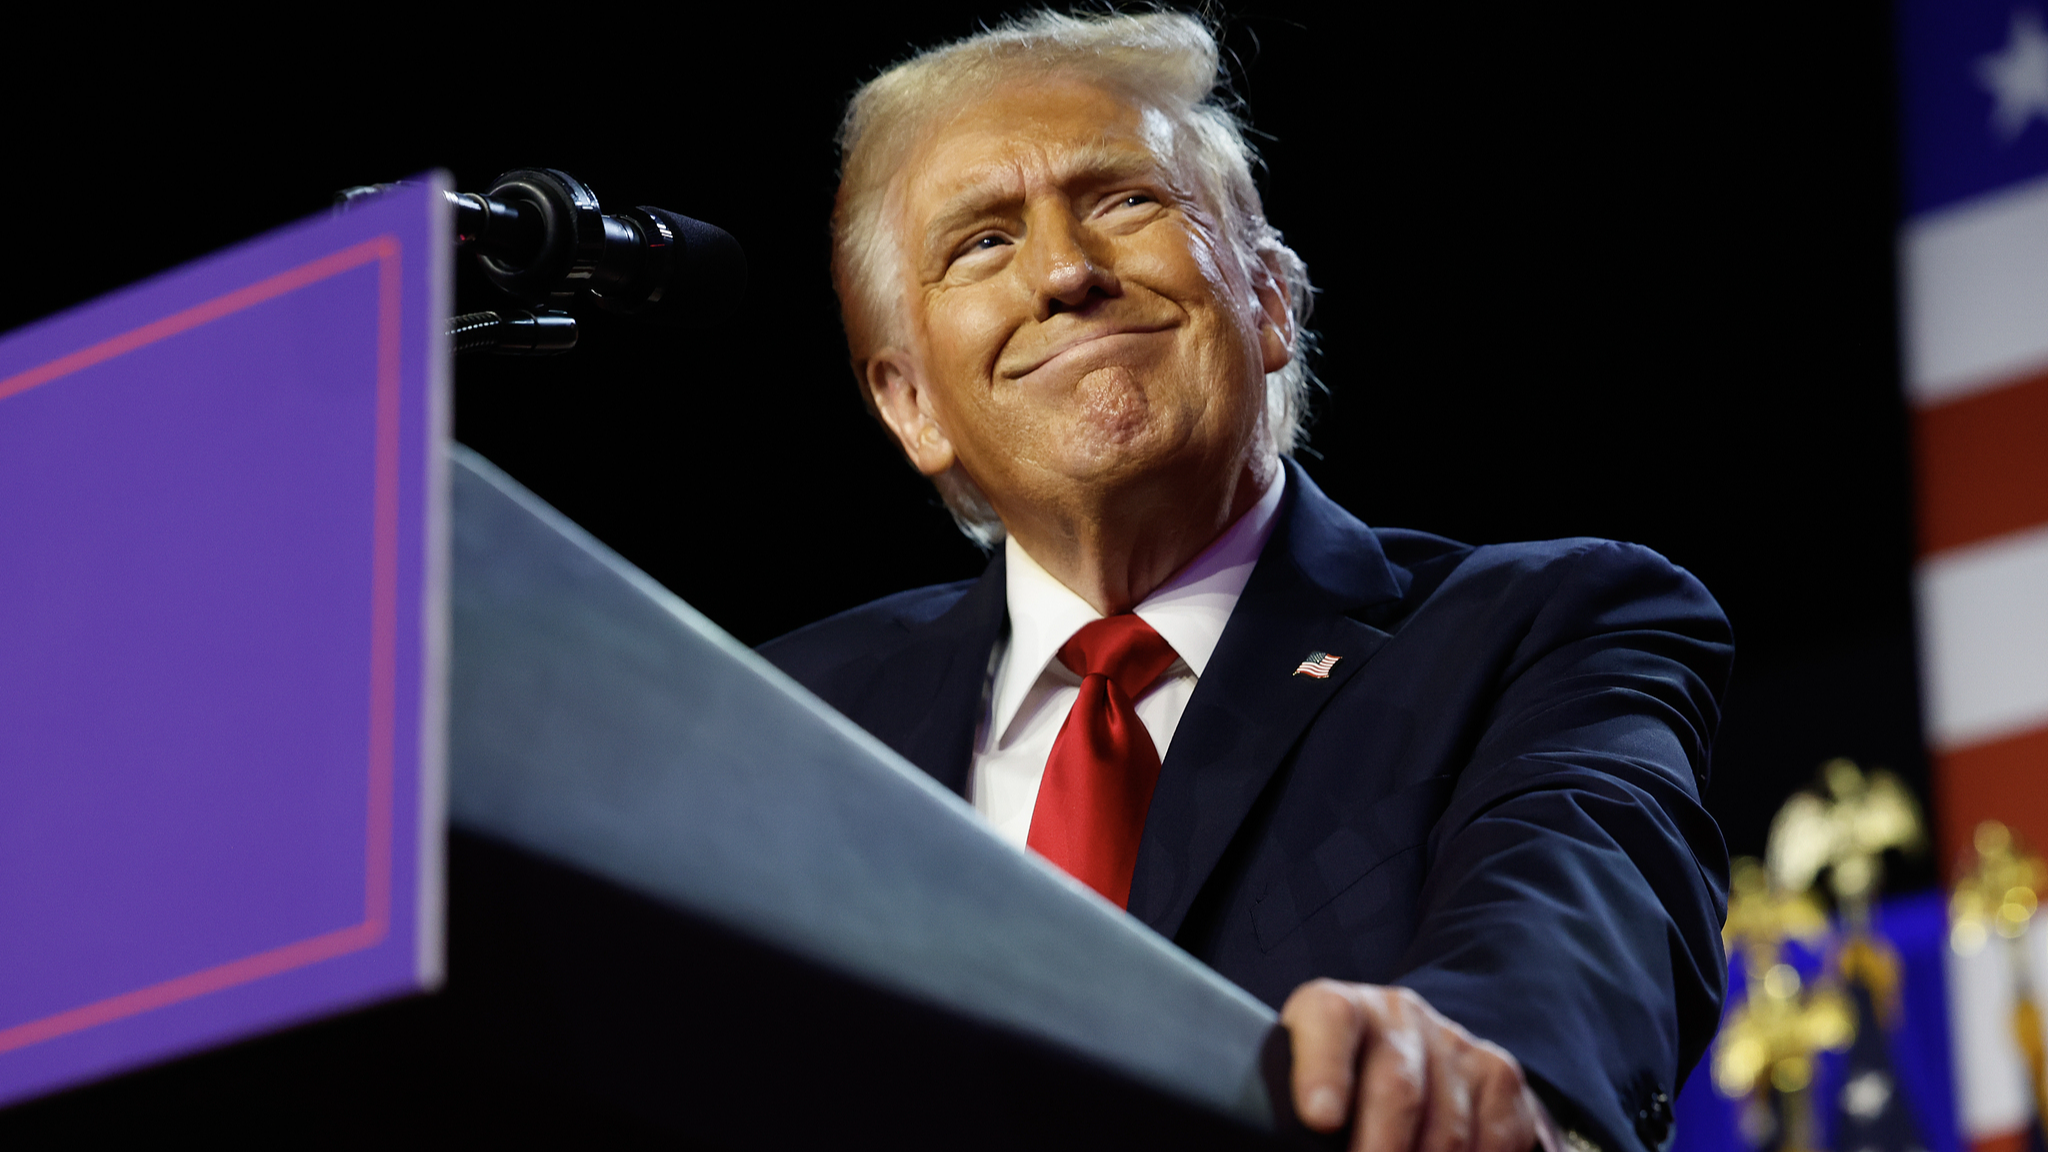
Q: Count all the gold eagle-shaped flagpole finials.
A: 4